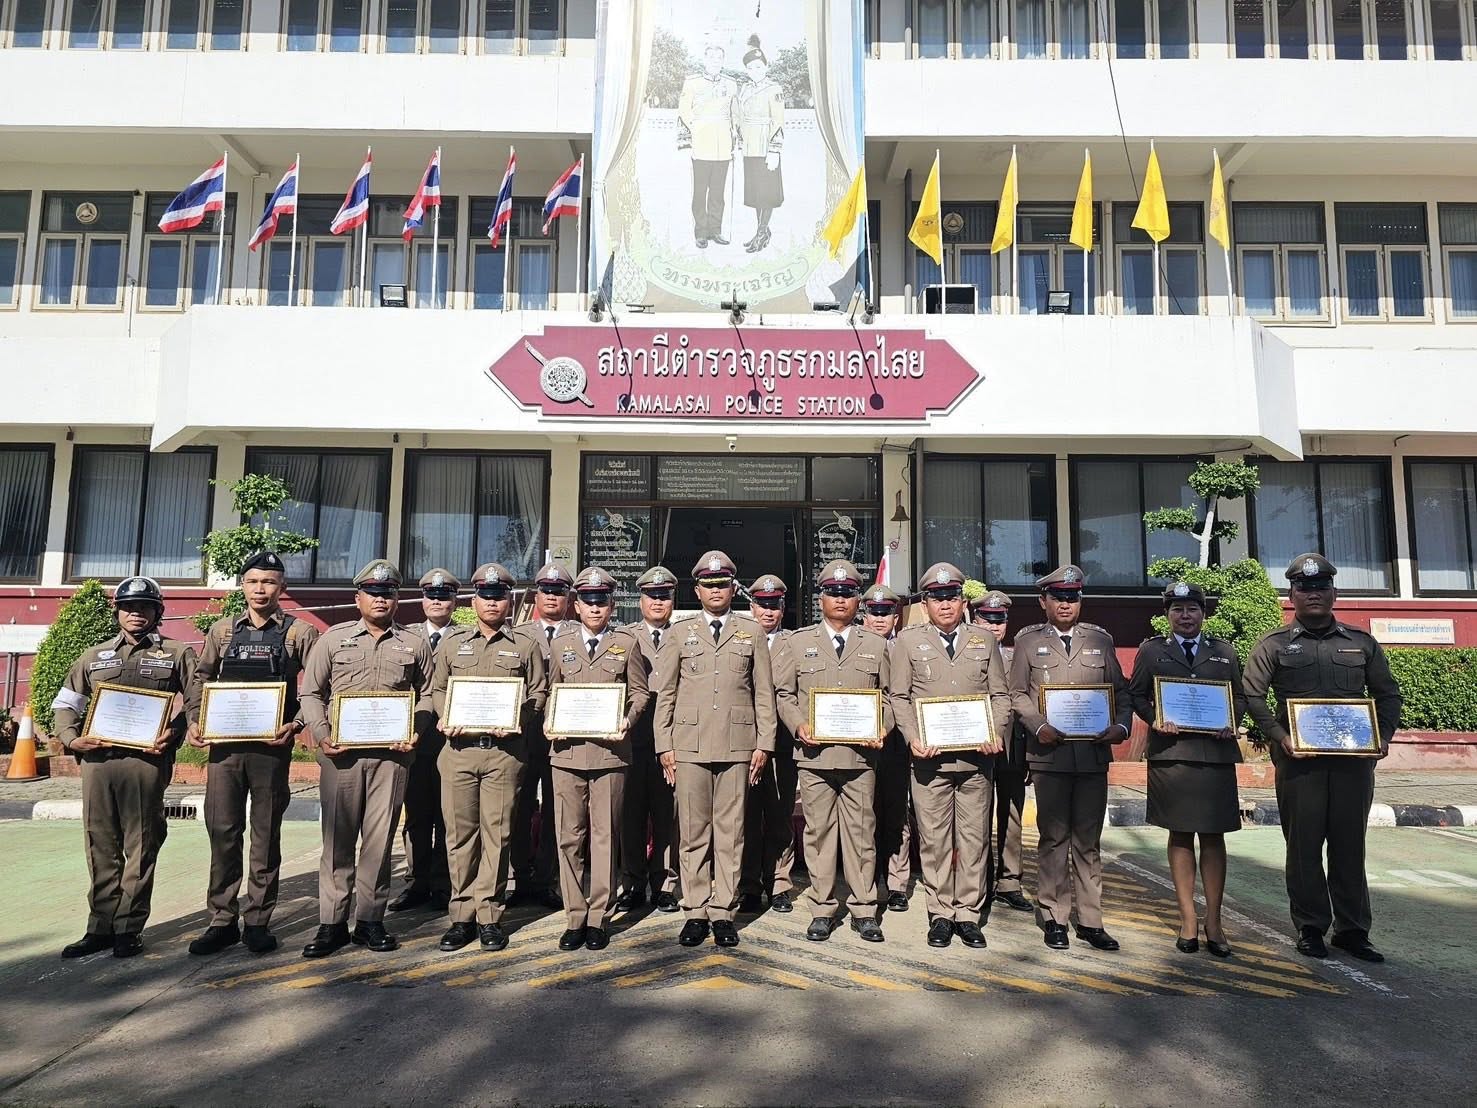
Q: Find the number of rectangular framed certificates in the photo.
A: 10